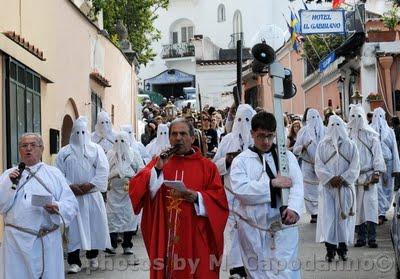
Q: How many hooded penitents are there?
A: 10